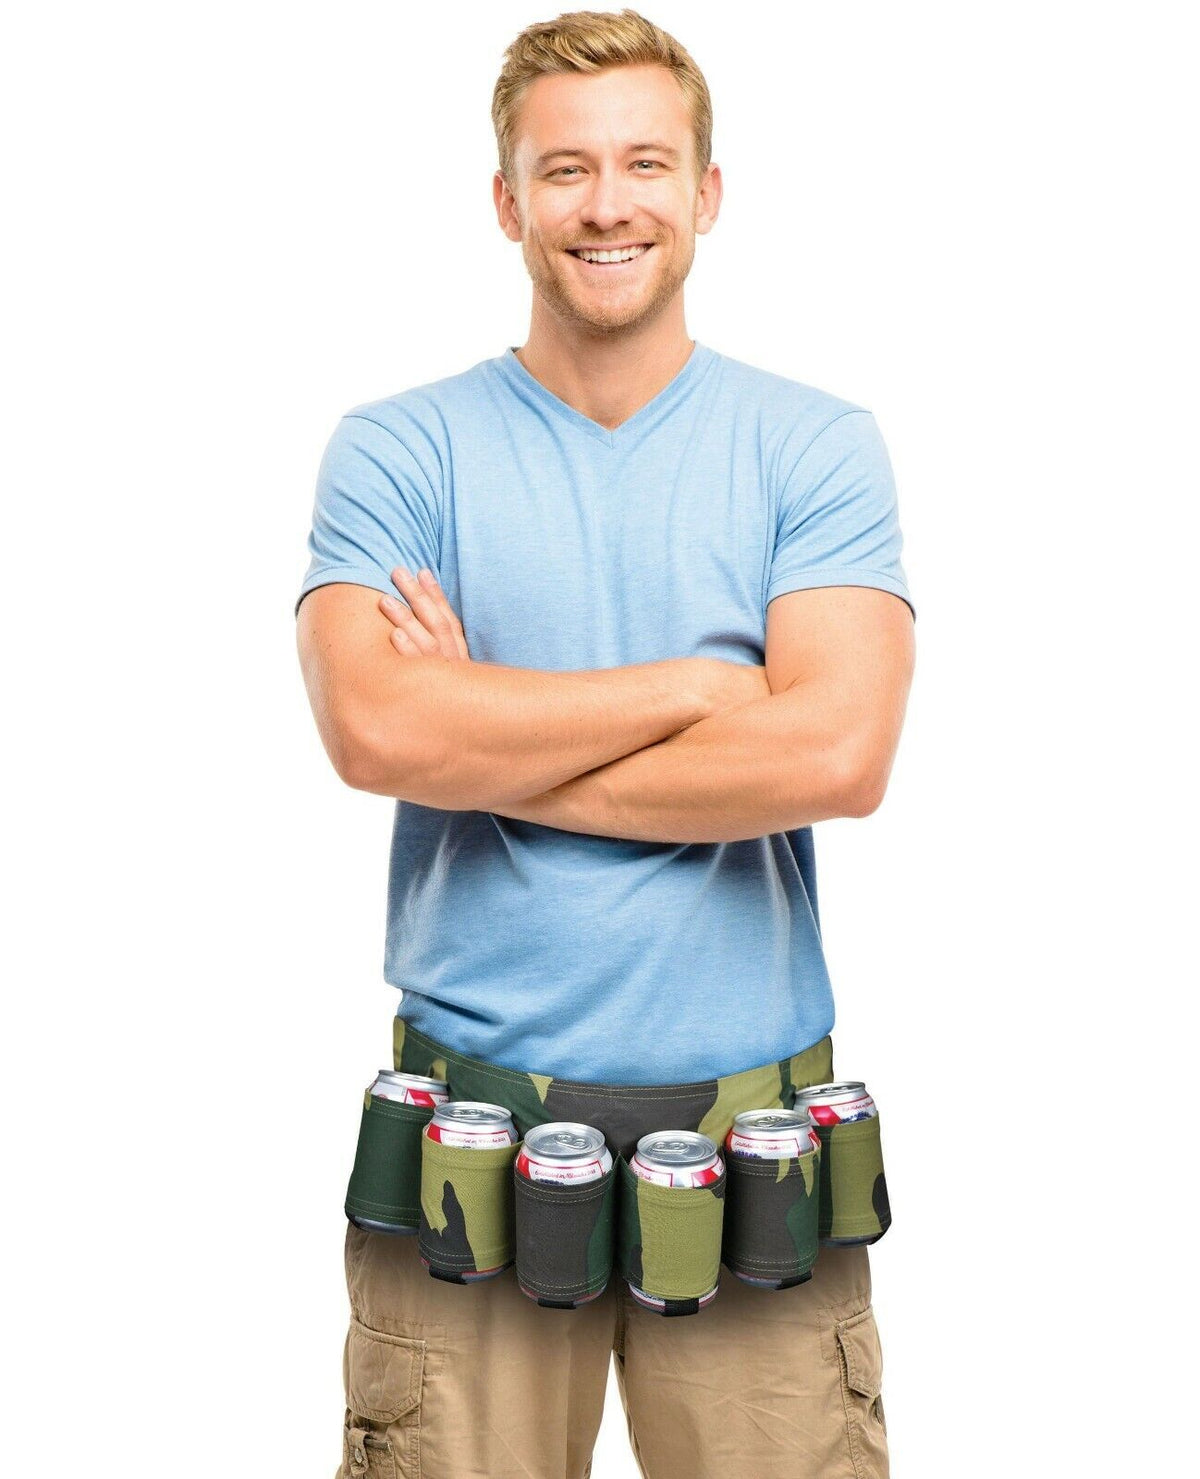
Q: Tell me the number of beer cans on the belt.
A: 6